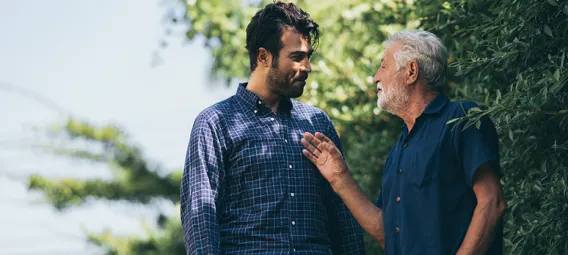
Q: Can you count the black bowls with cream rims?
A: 0